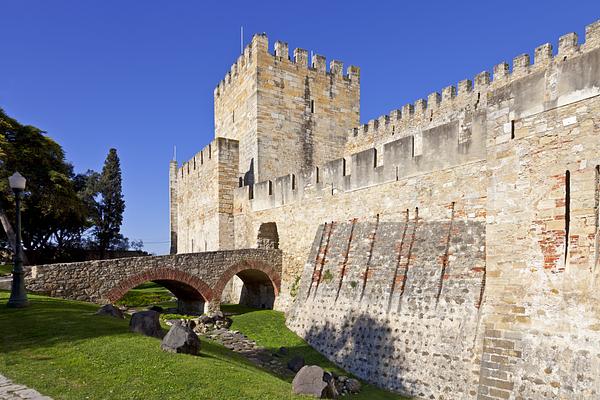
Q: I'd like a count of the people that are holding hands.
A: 0